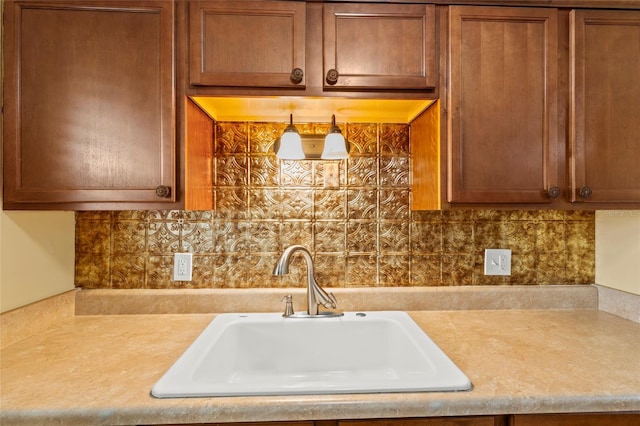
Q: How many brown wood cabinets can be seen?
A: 5